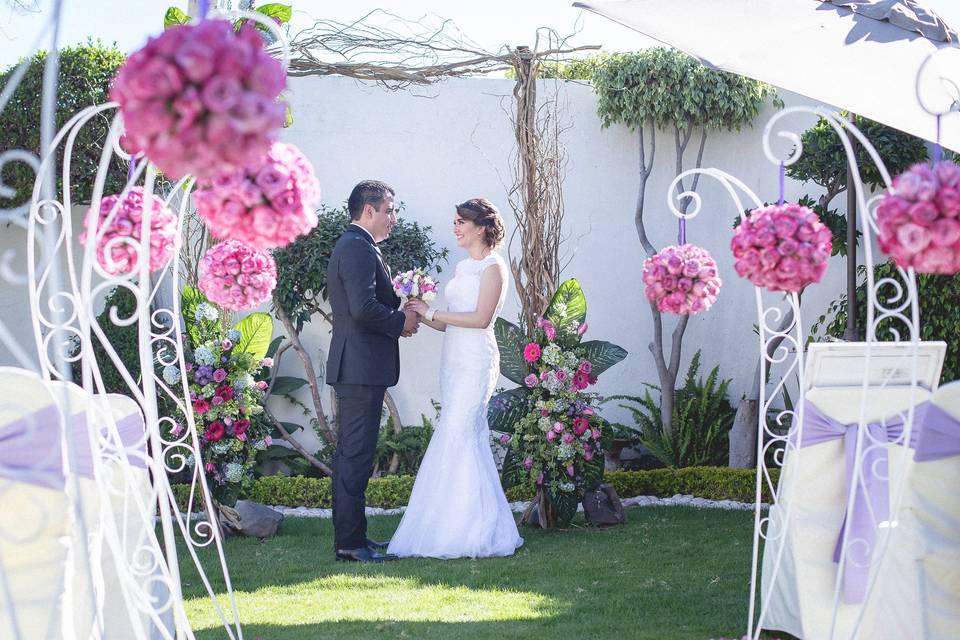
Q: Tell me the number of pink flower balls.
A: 7